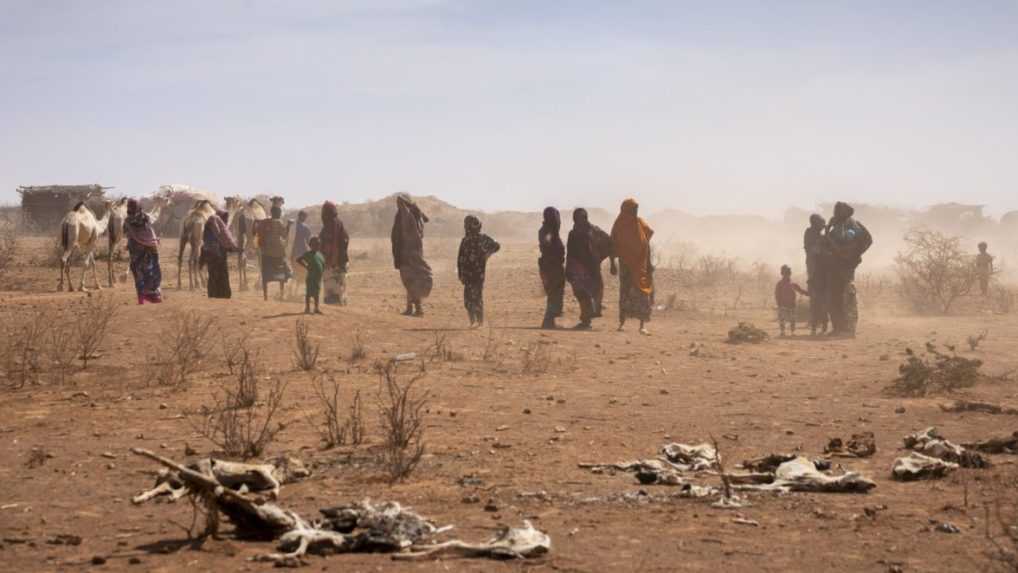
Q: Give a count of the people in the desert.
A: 15